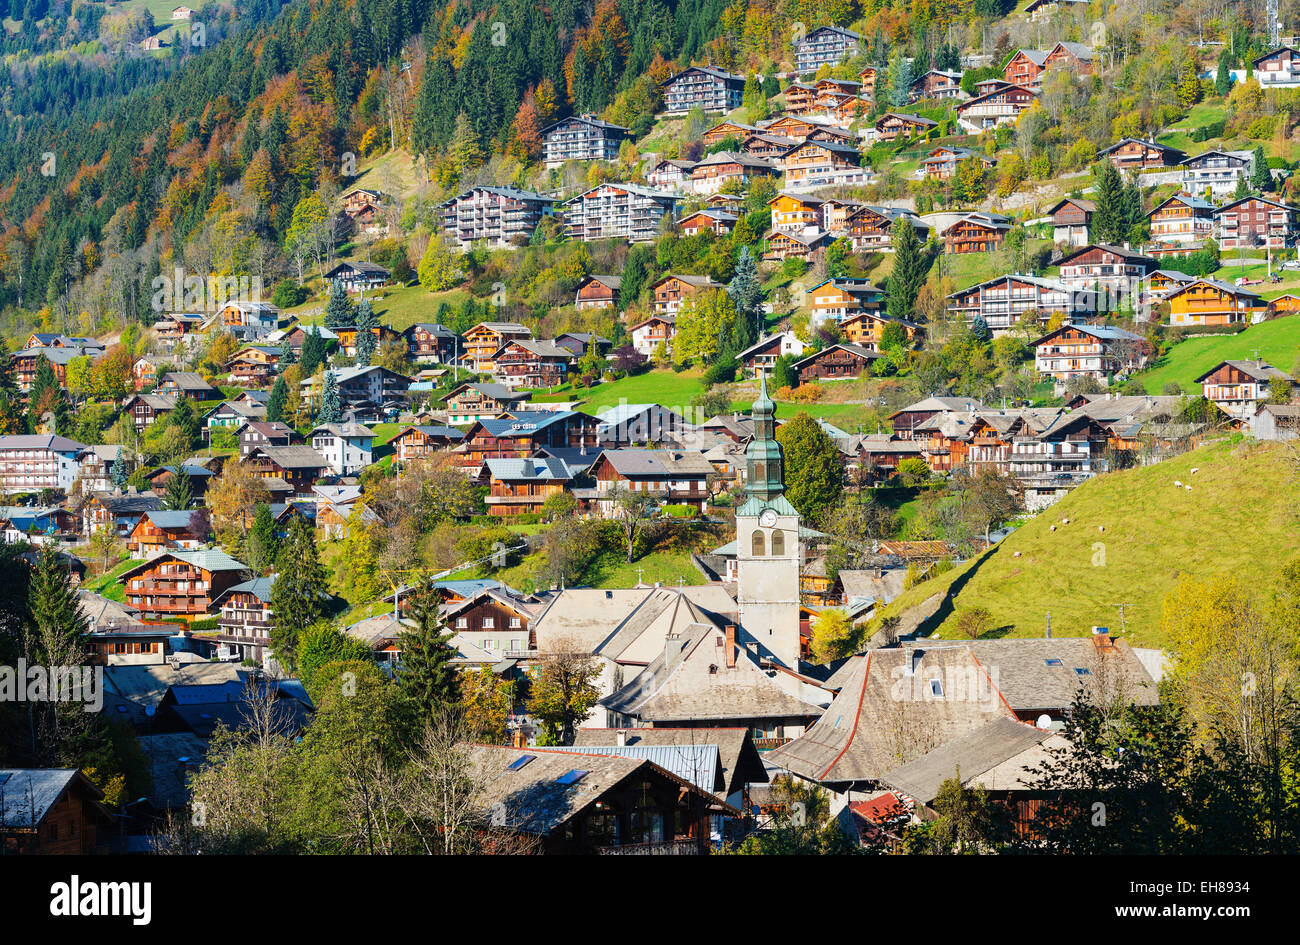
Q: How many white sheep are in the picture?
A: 7